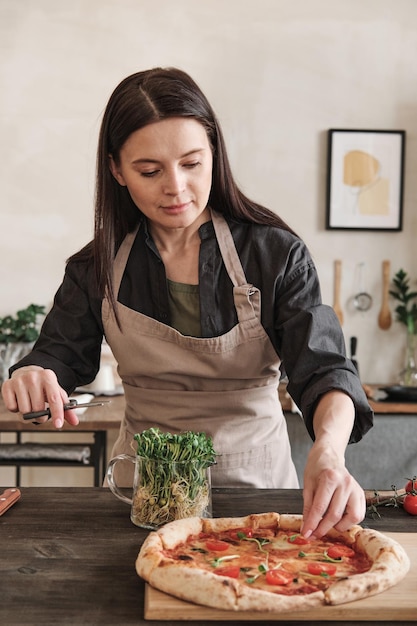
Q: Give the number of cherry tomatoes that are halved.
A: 7